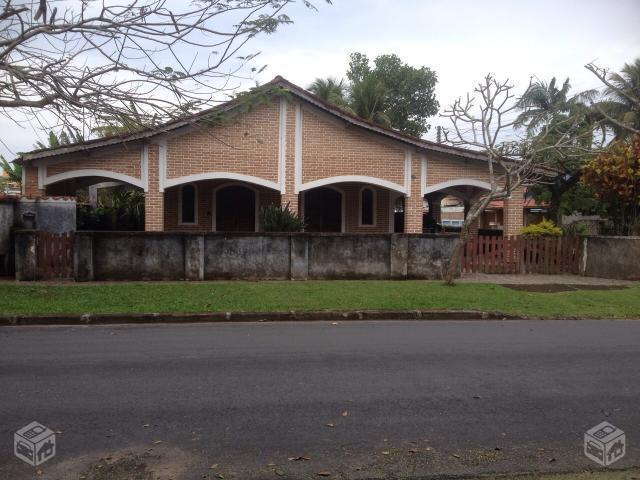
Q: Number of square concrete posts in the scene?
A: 5